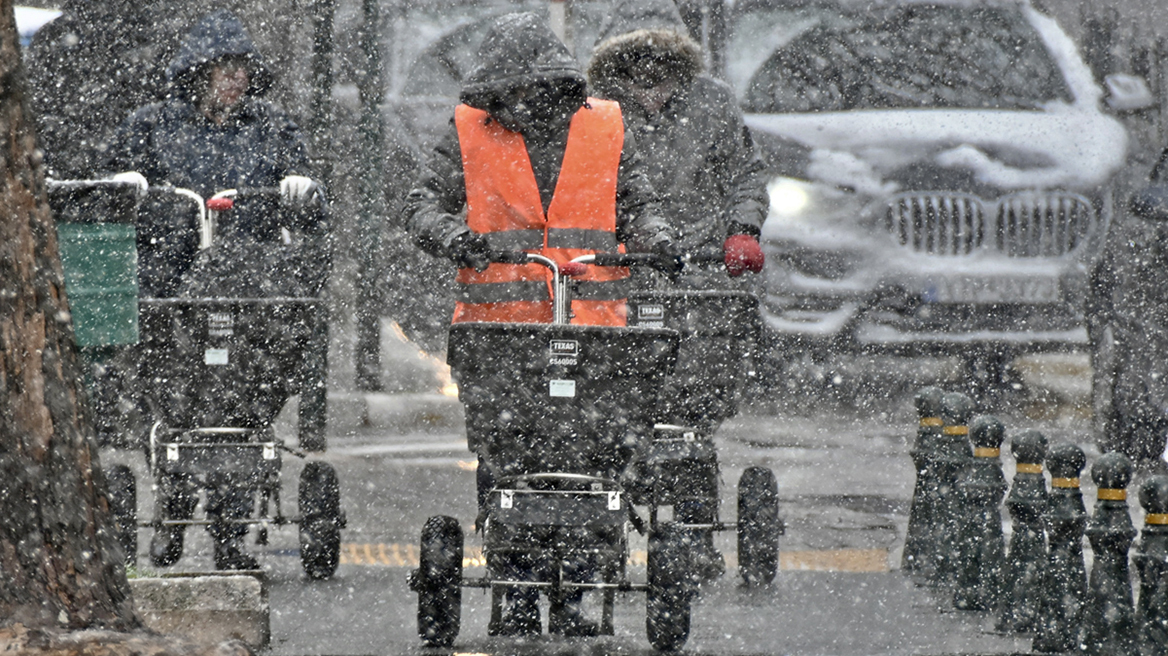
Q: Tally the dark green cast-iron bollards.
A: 7